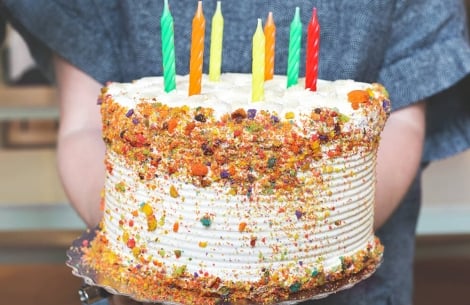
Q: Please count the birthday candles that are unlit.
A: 7